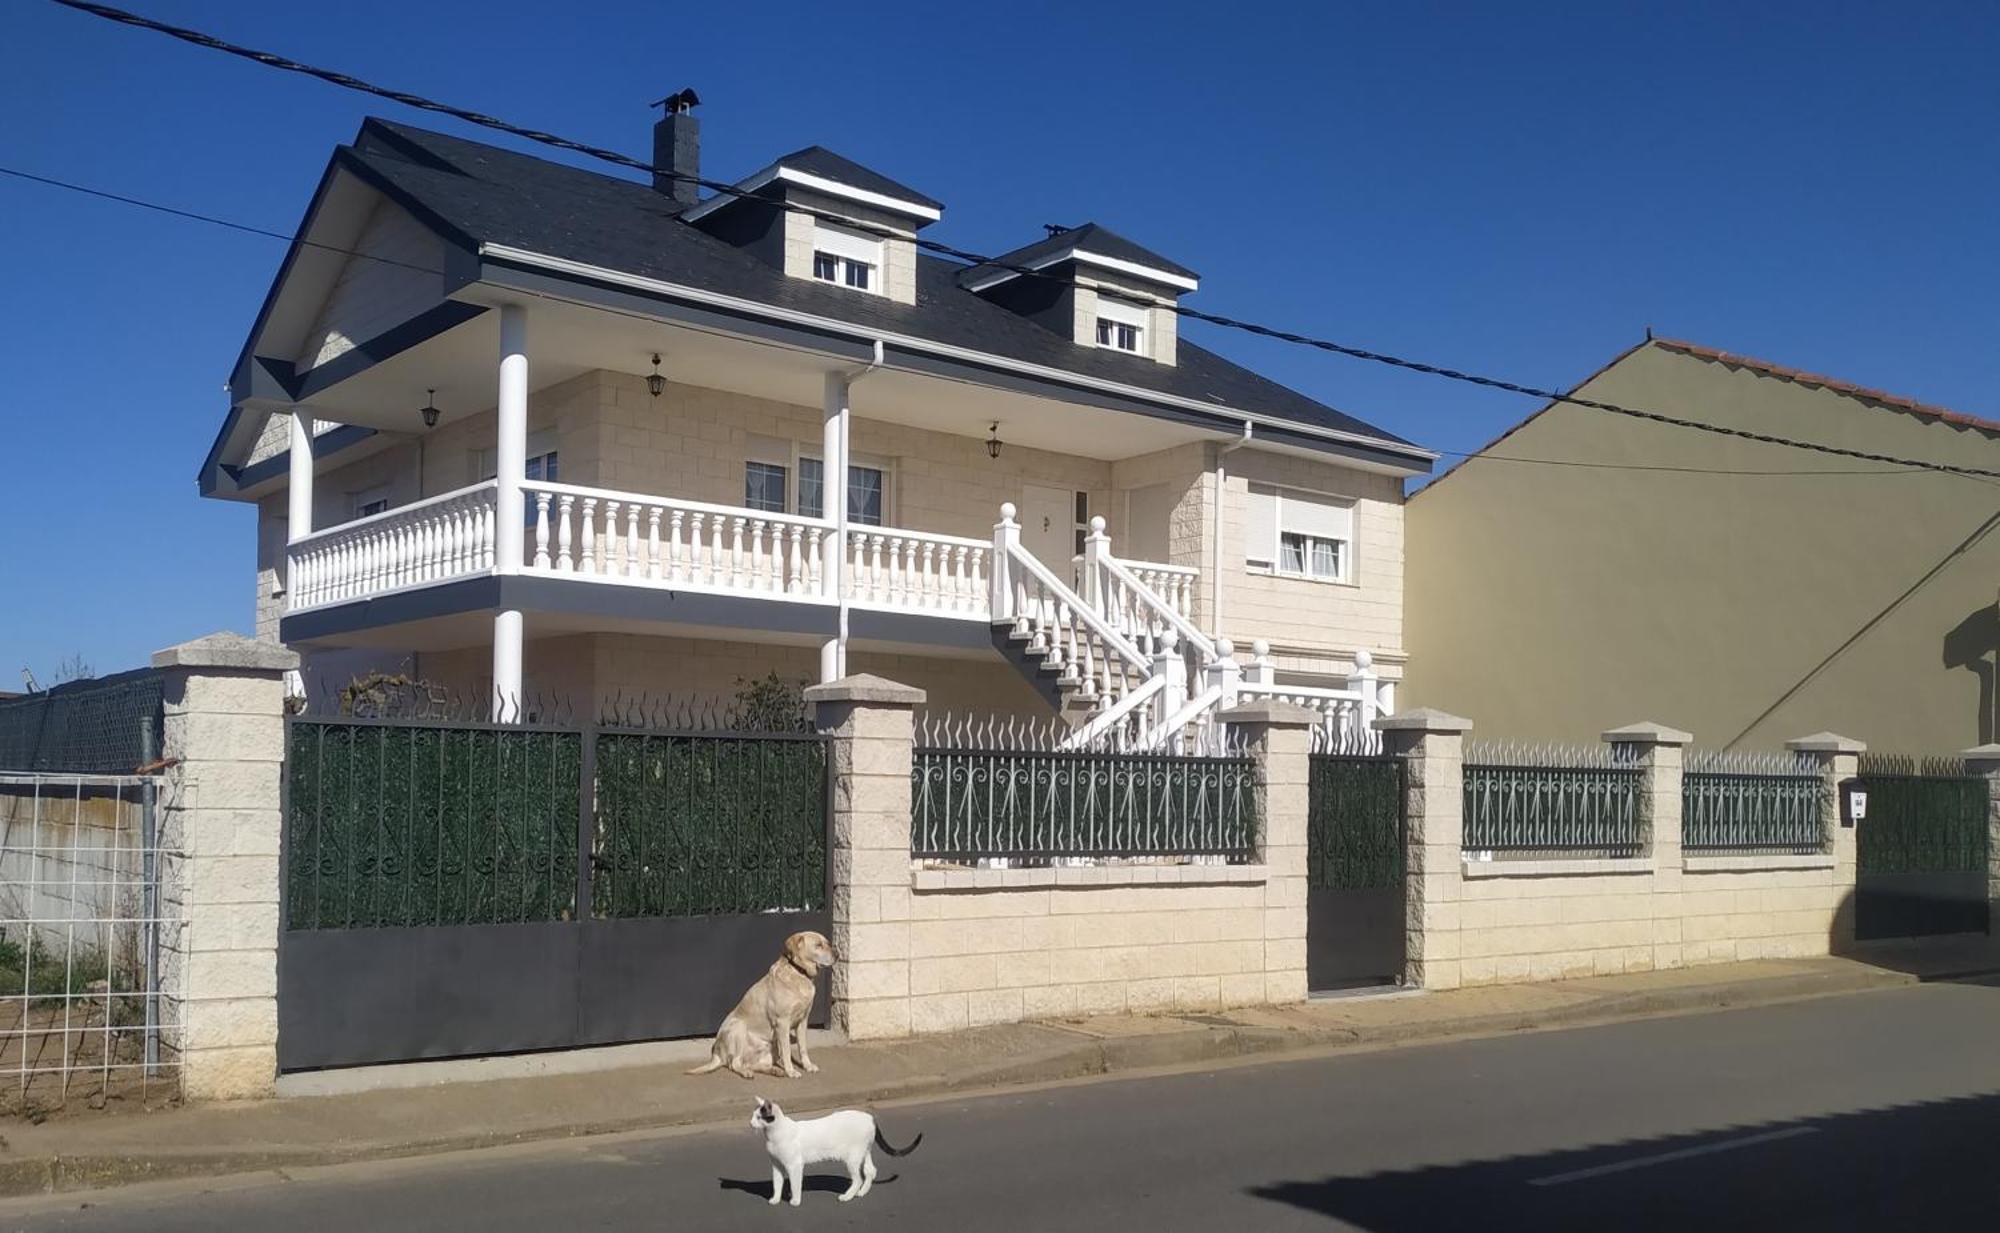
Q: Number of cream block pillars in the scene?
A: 7